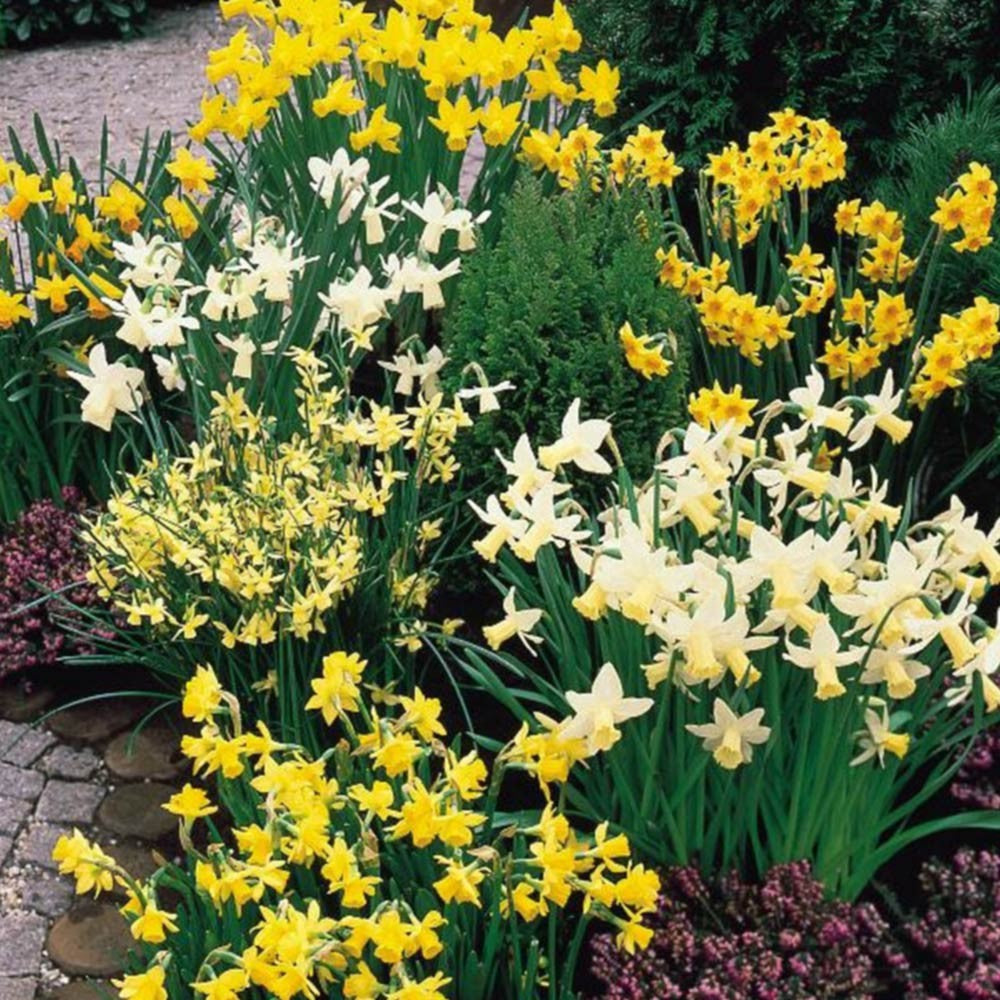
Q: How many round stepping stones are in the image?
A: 7